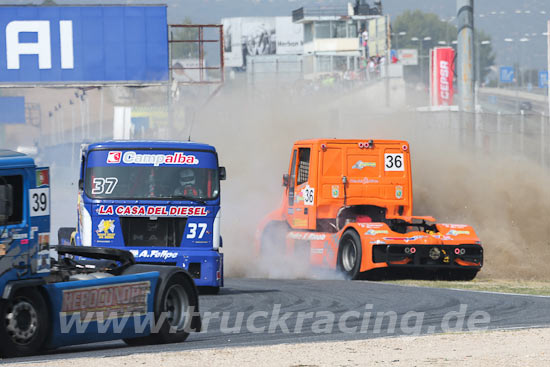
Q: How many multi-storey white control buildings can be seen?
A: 1